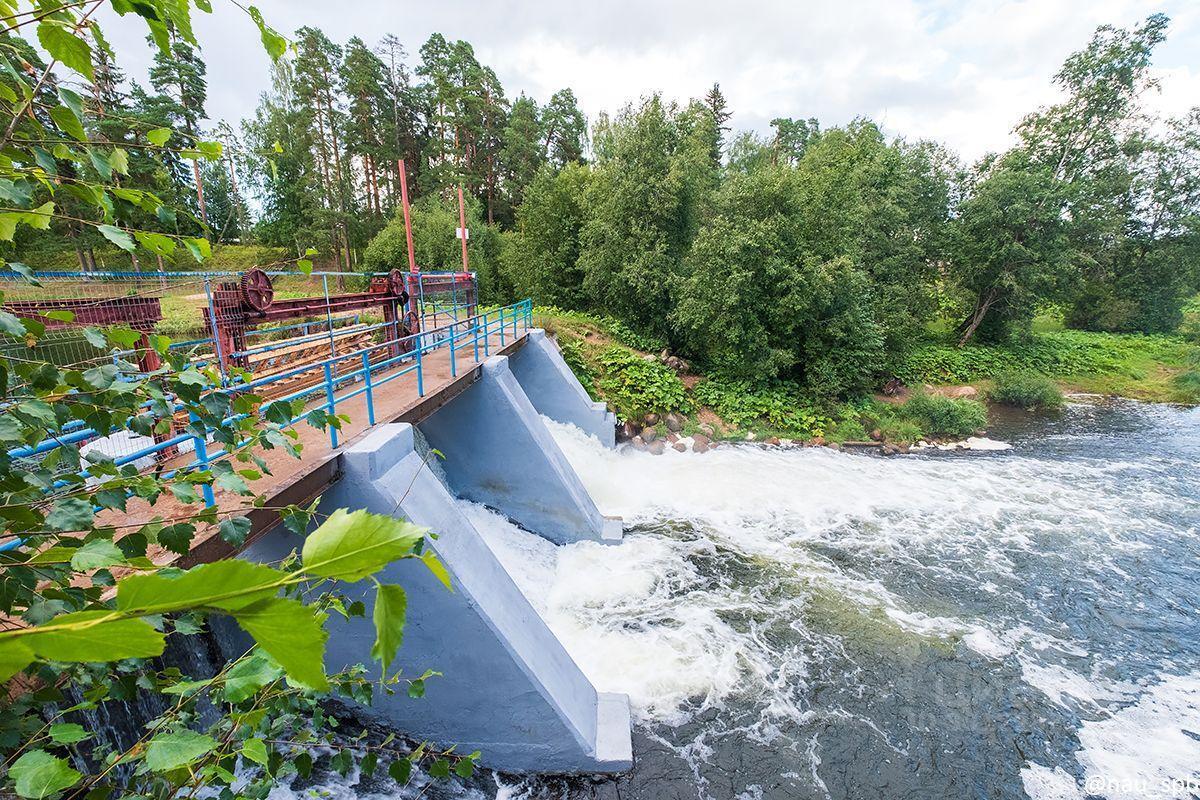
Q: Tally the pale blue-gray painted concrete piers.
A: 3